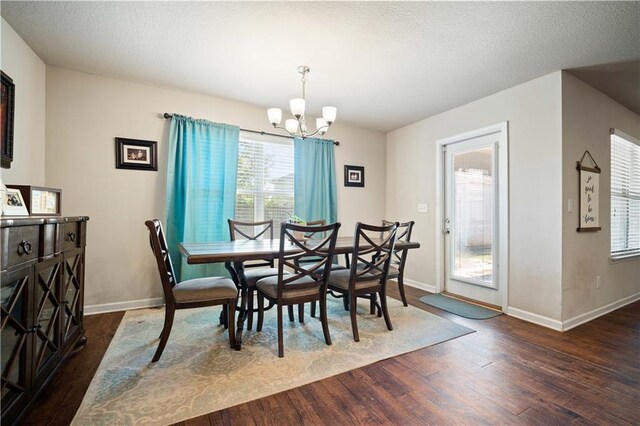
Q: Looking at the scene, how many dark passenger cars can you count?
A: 0